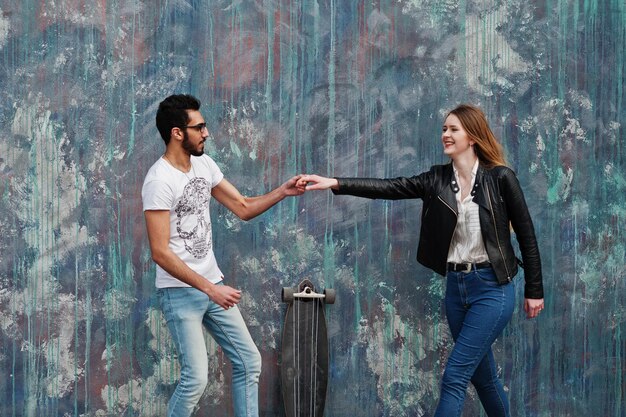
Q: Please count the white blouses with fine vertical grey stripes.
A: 1